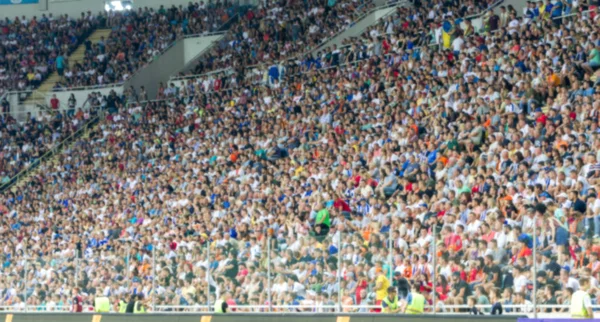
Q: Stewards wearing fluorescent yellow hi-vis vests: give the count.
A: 7